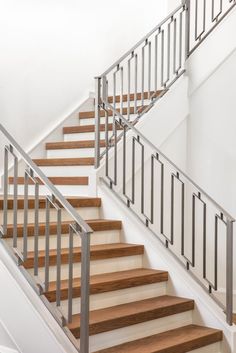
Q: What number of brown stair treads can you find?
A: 12